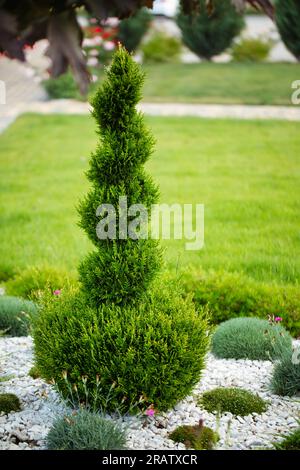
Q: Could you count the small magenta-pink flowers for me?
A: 3